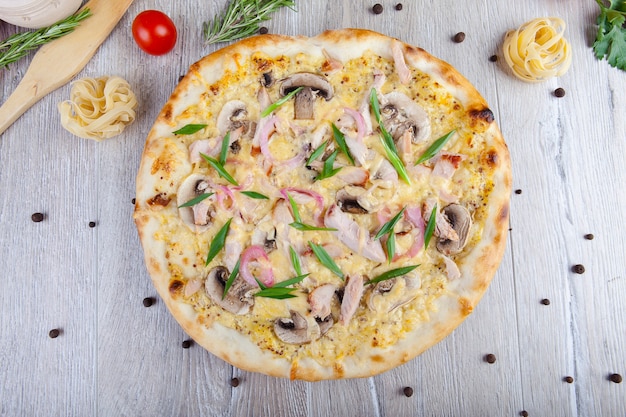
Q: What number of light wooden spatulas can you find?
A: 1